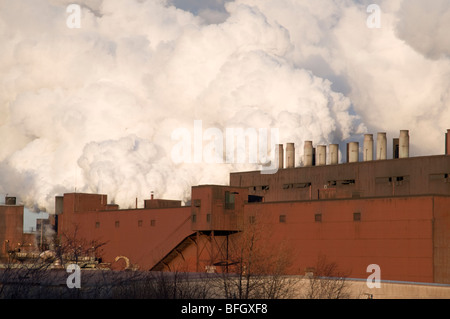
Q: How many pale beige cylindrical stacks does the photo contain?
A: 9